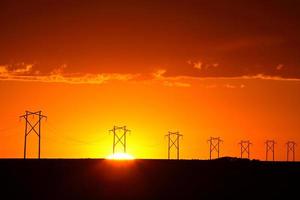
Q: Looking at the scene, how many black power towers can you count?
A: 7